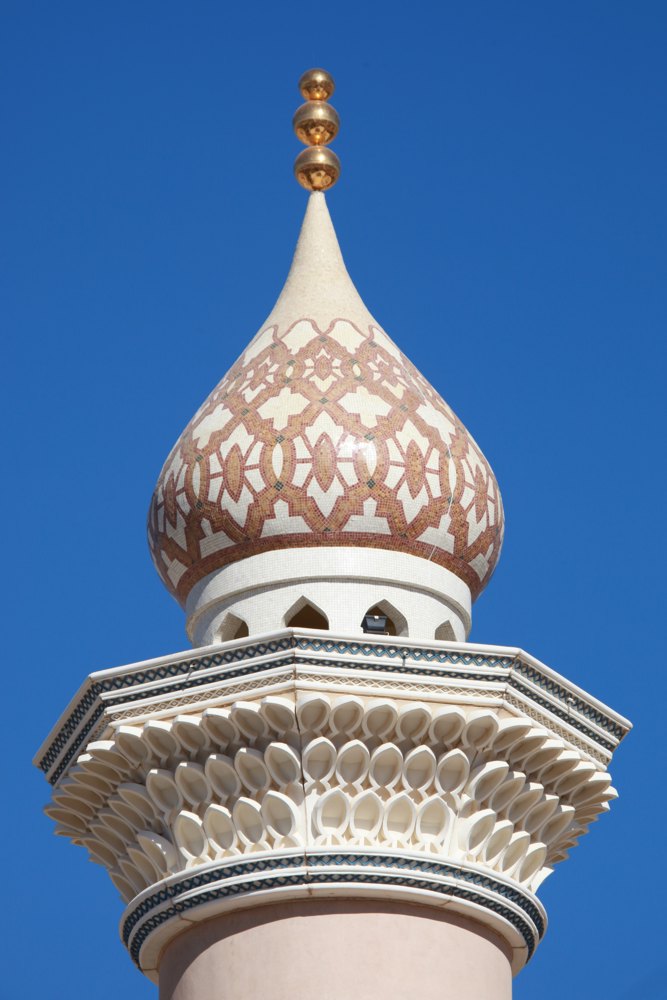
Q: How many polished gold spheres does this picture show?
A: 3